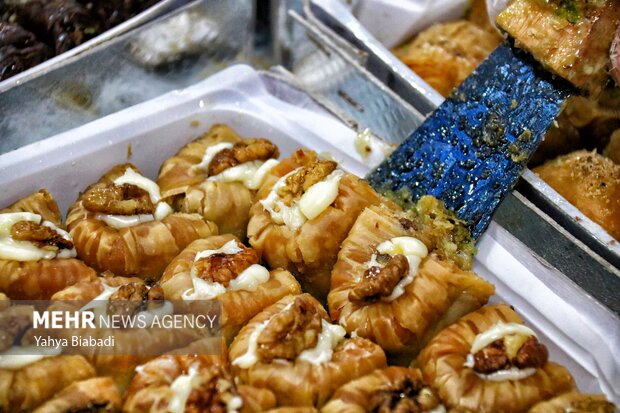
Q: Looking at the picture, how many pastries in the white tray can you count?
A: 14